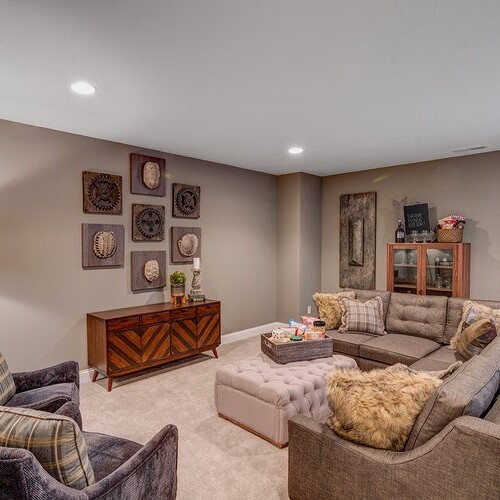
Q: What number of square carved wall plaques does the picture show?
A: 7